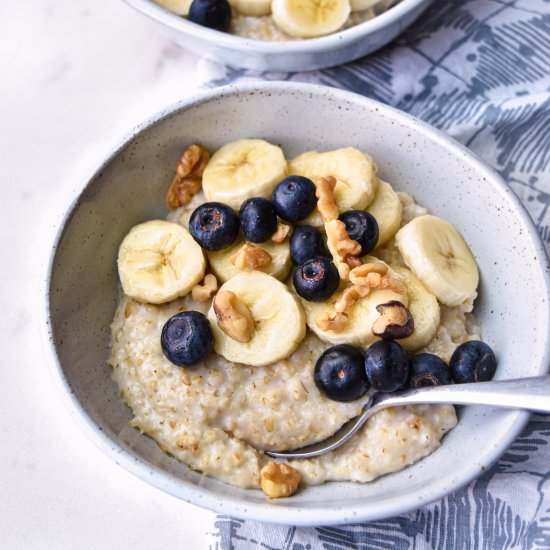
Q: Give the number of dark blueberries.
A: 12